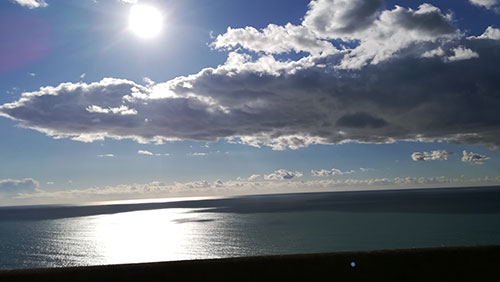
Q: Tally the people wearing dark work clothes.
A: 0